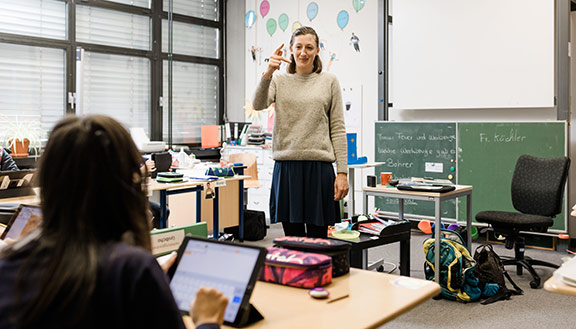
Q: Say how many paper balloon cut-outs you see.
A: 8